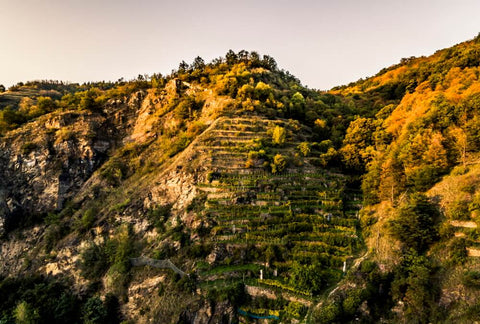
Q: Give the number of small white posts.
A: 2